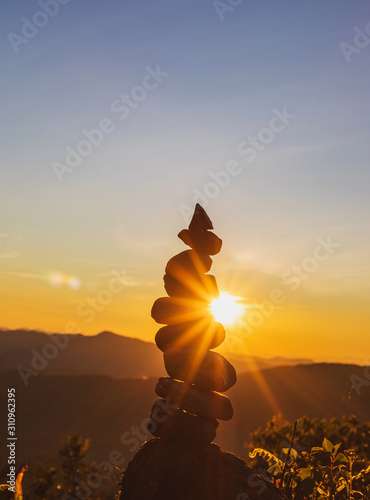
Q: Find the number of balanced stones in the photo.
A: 9